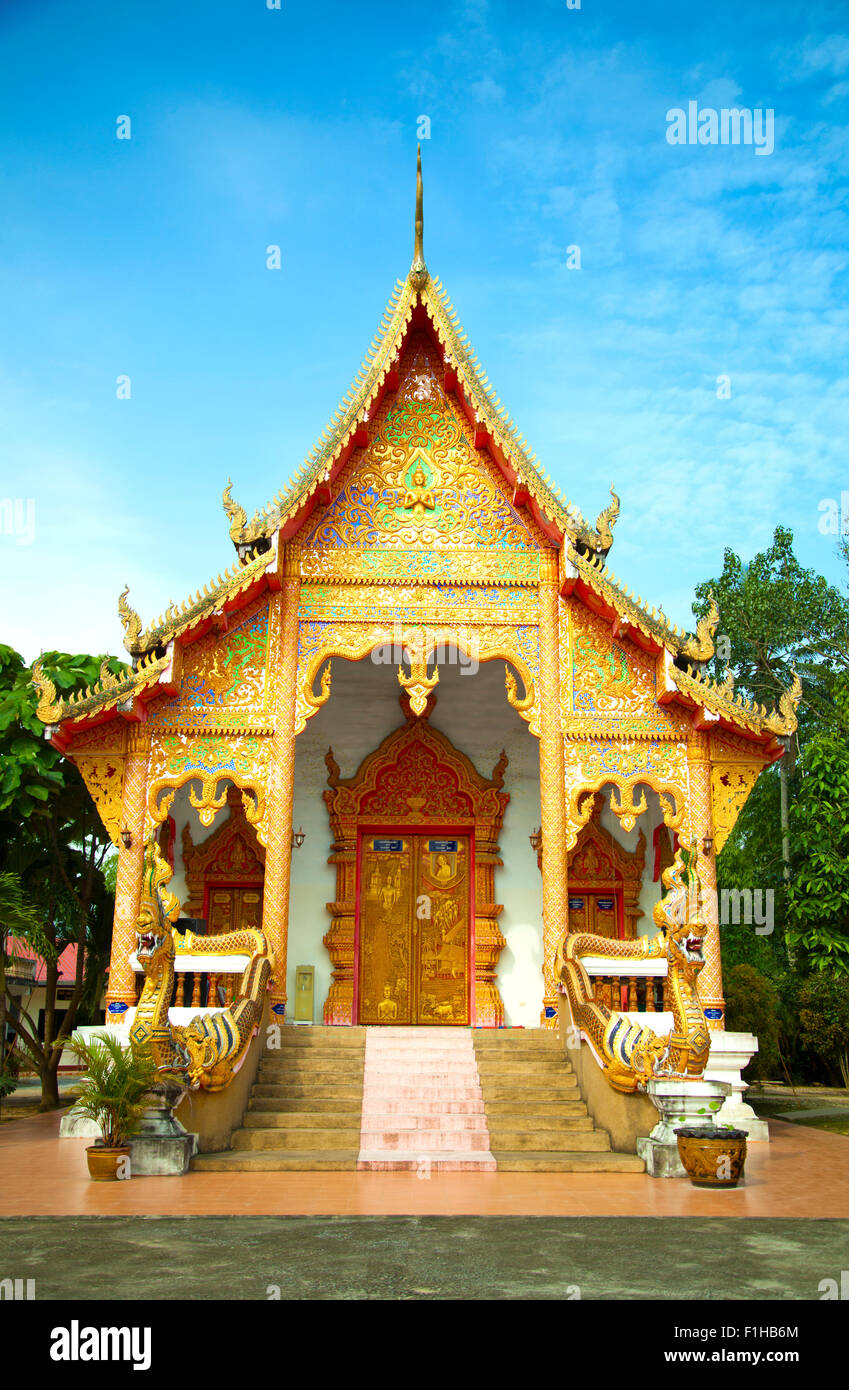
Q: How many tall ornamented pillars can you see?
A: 4